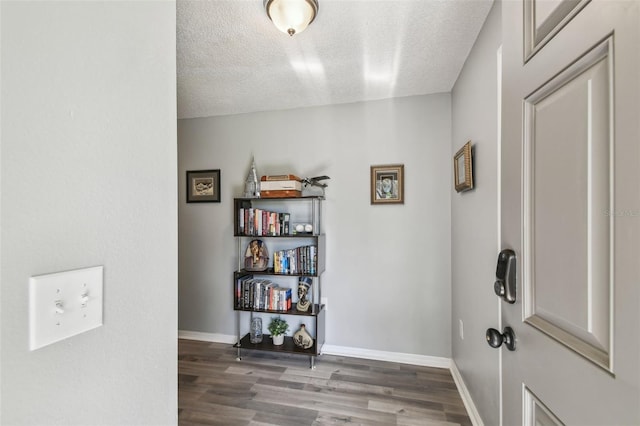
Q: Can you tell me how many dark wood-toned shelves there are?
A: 5